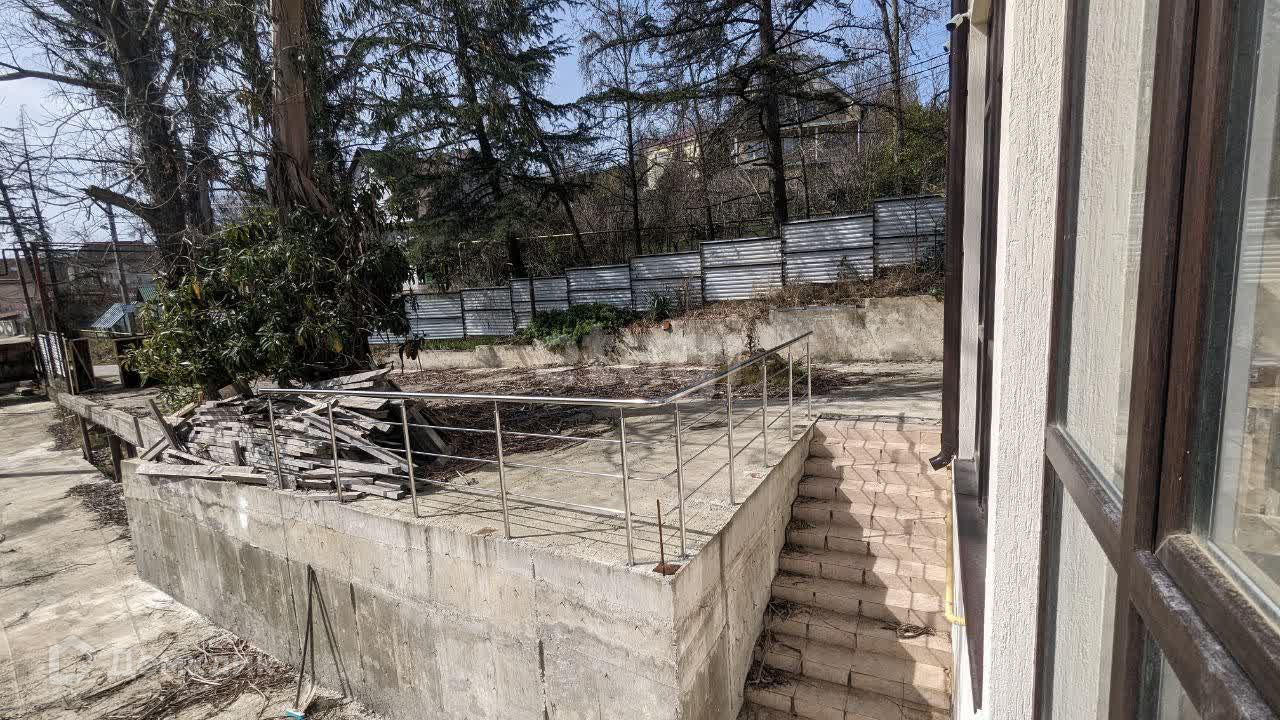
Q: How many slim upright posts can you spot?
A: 10